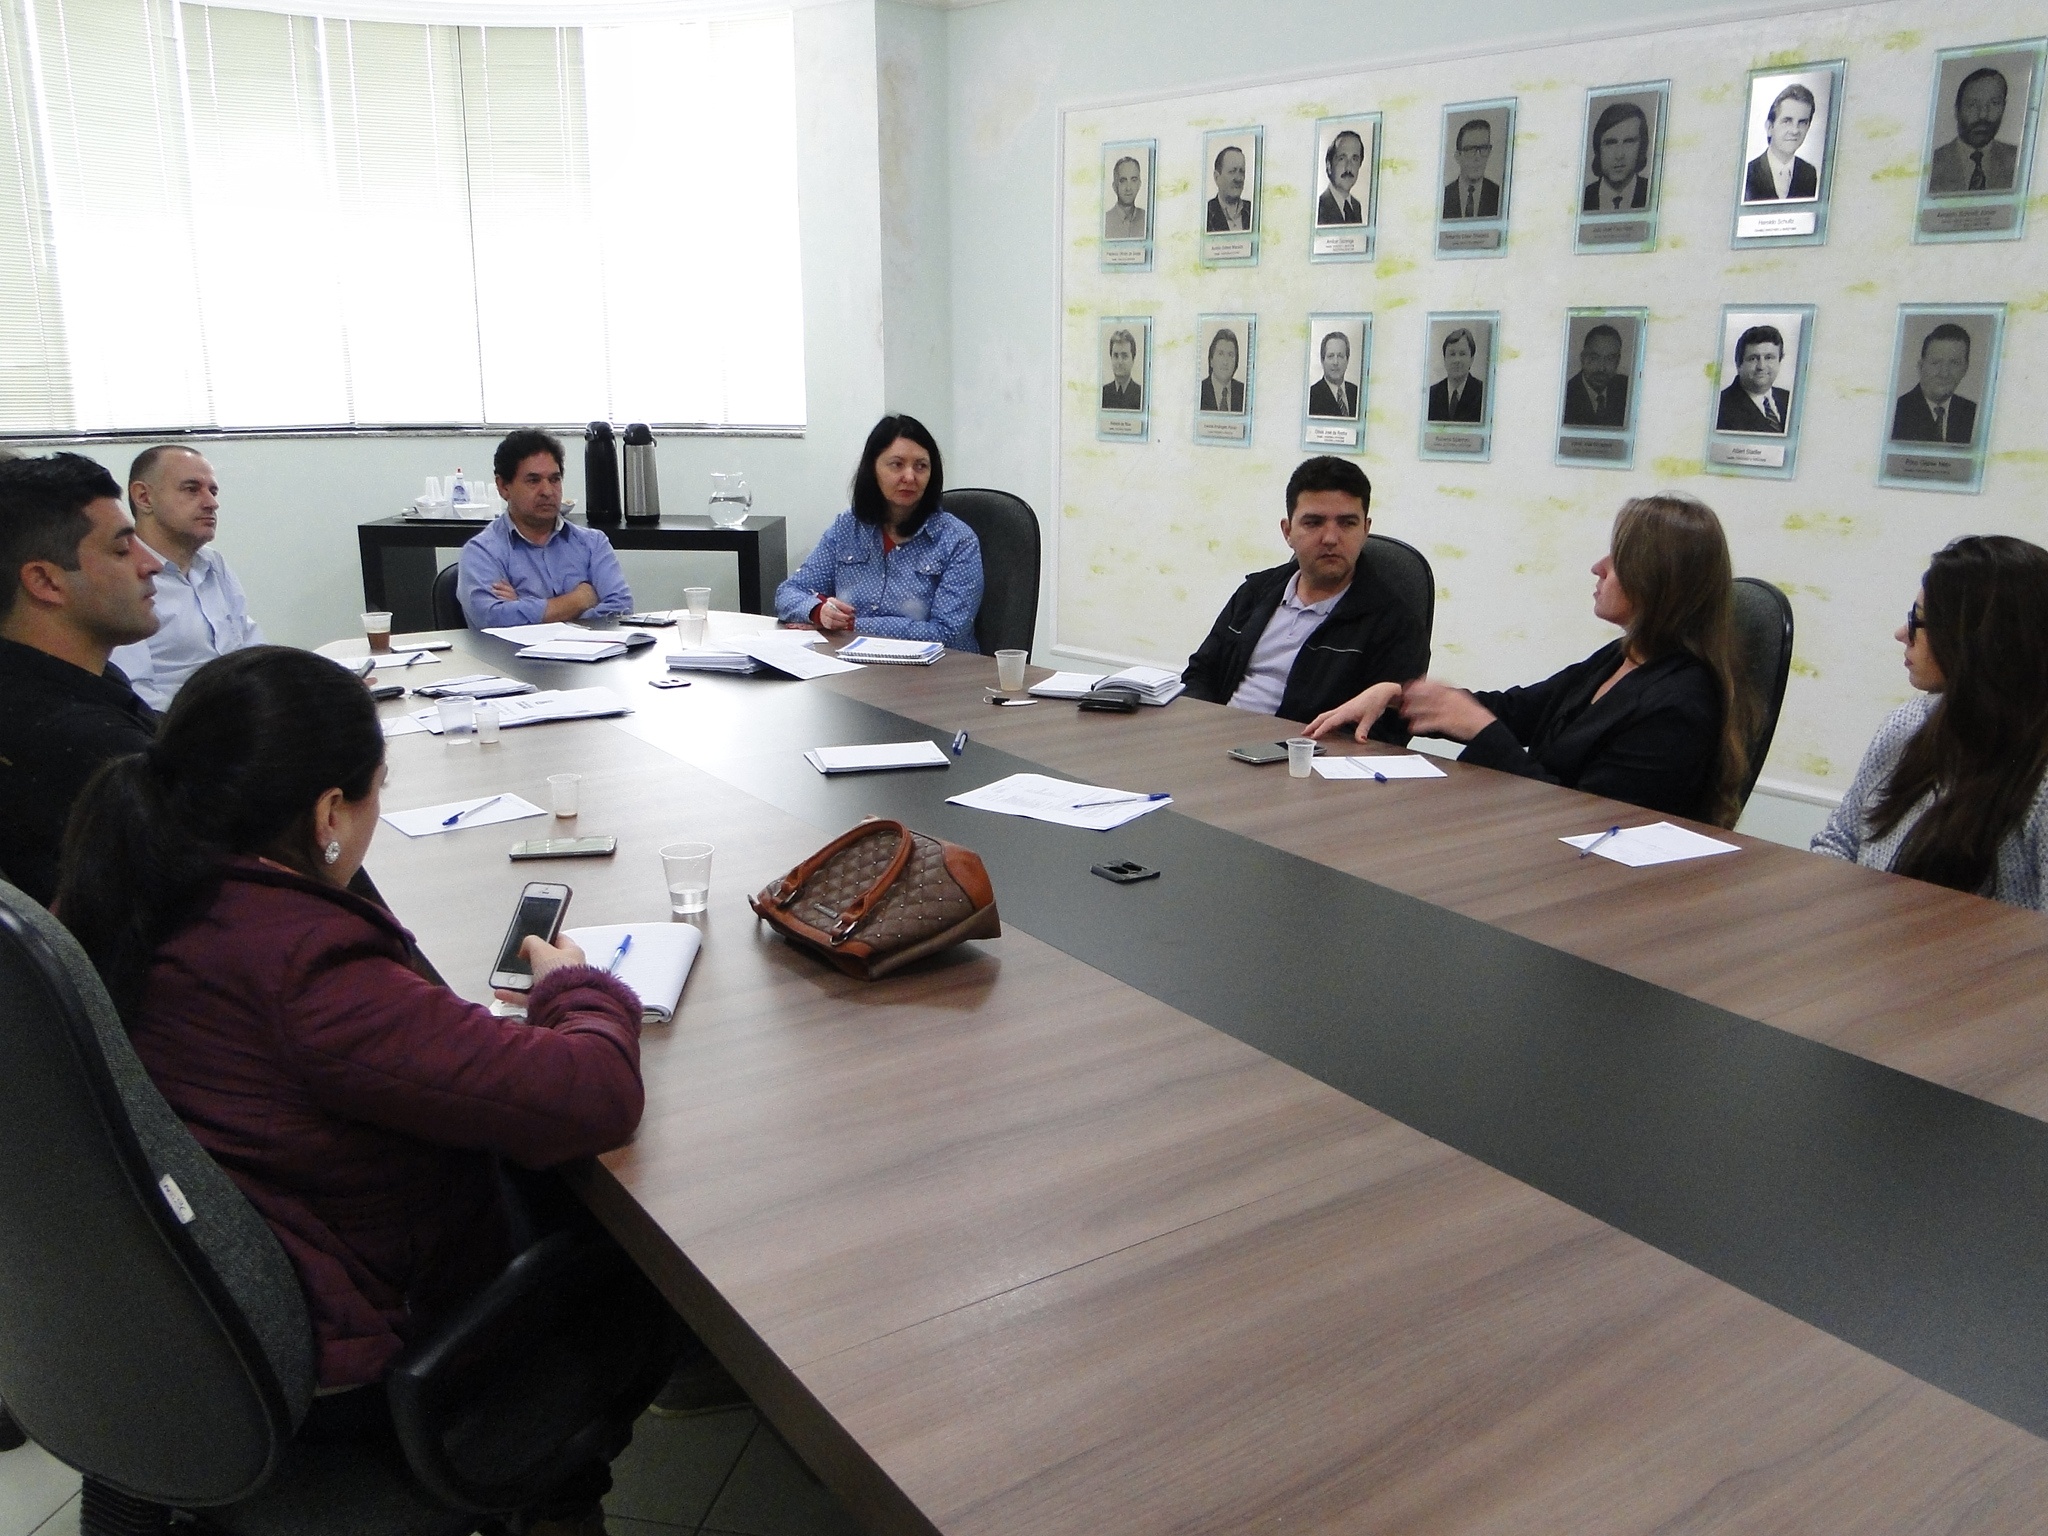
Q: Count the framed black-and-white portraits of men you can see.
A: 14